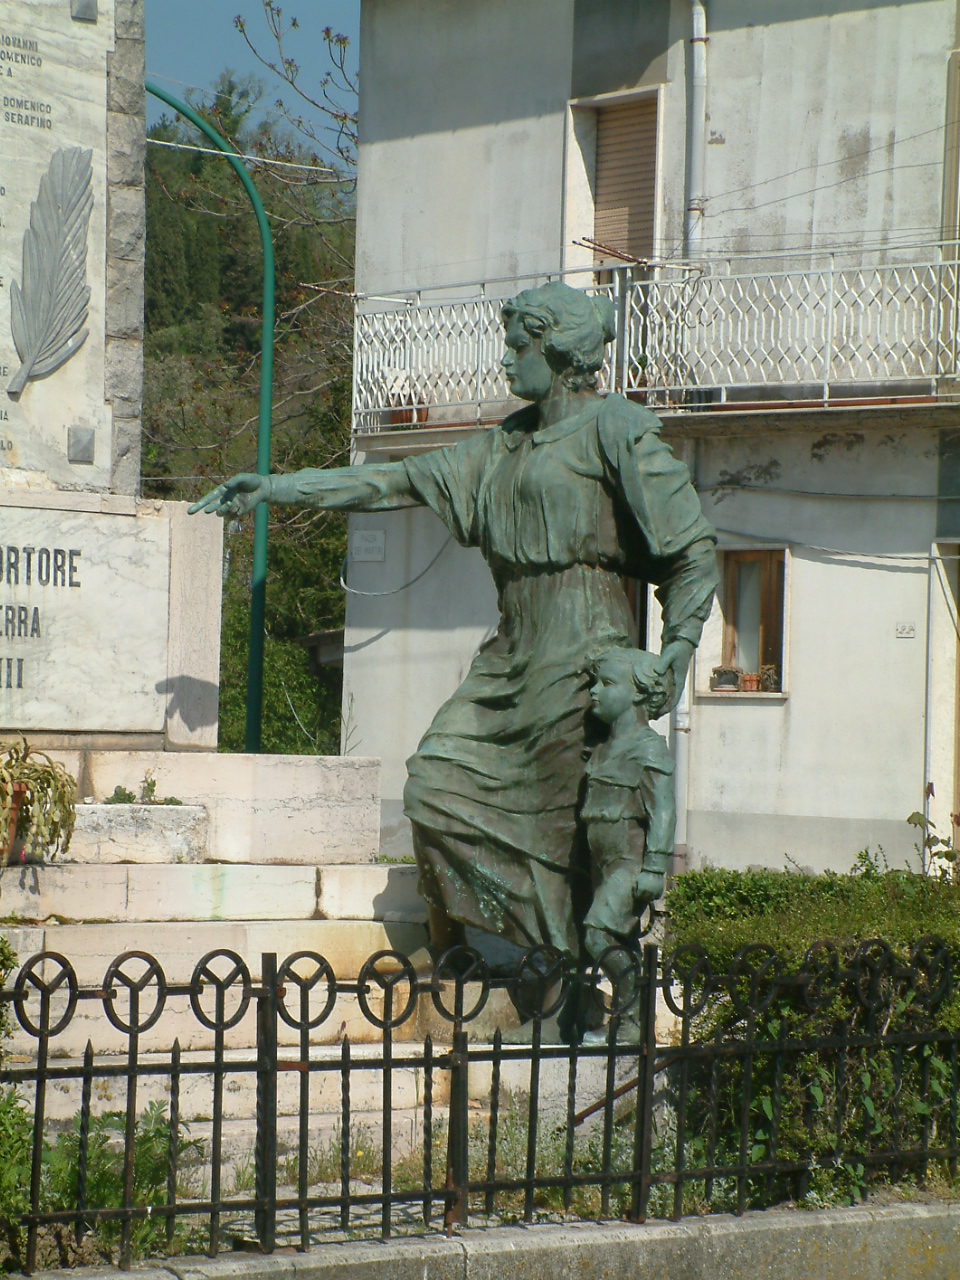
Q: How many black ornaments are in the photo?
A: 13